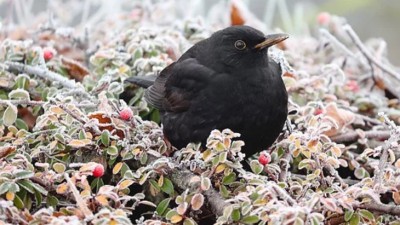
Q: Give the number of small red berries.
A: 7